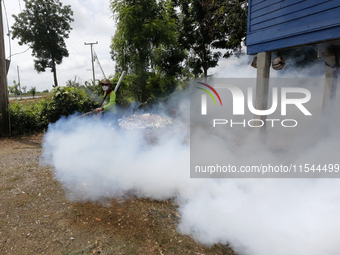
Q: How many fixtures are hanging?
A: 2